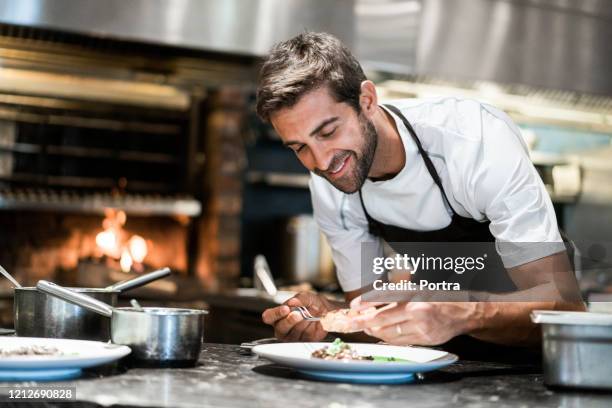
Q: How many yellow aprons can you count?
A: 0